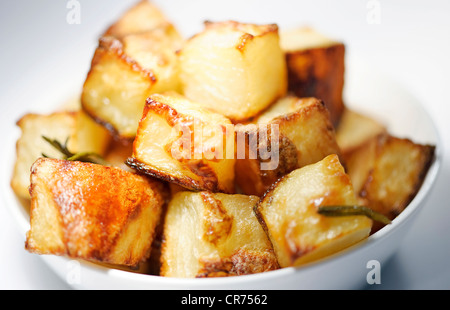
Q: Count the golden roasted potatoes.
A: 12